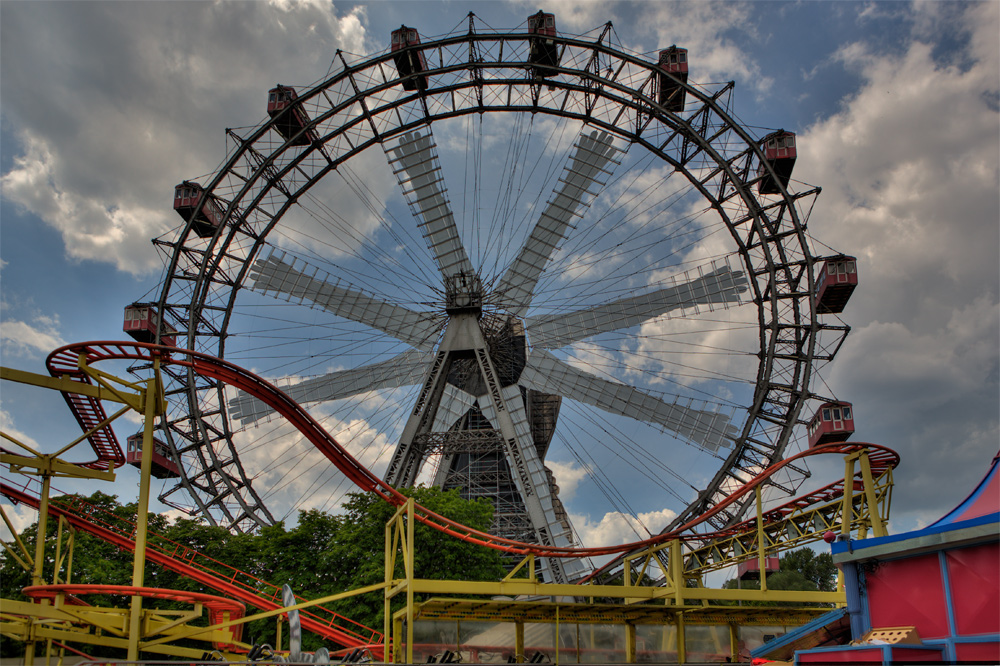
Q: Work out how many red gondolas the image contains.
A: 11